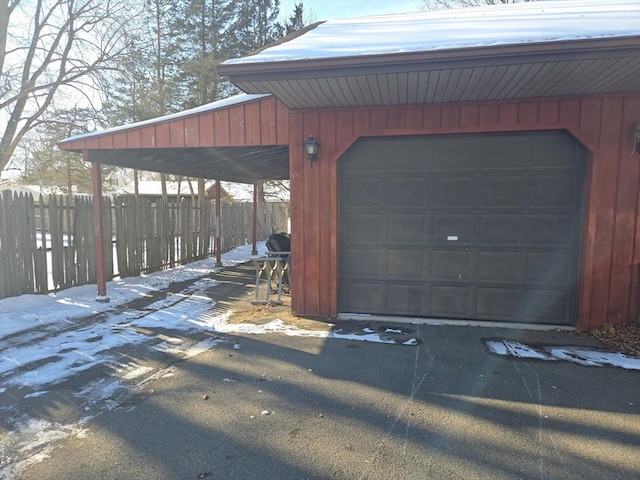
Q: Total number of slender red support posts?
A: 3